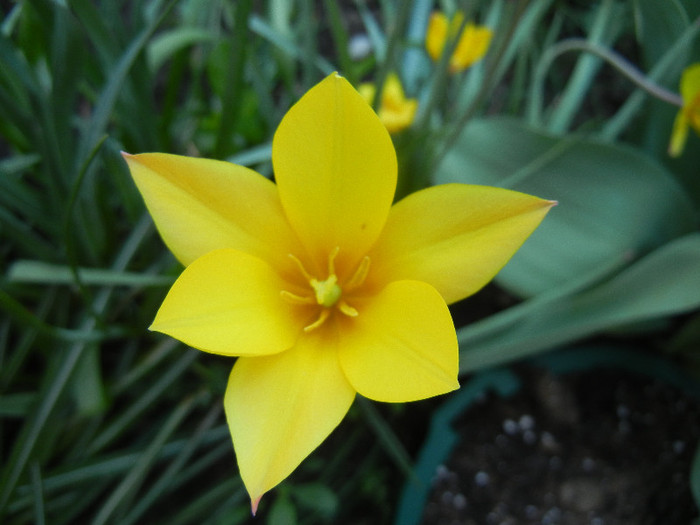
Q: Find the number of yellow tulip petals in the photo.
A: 6